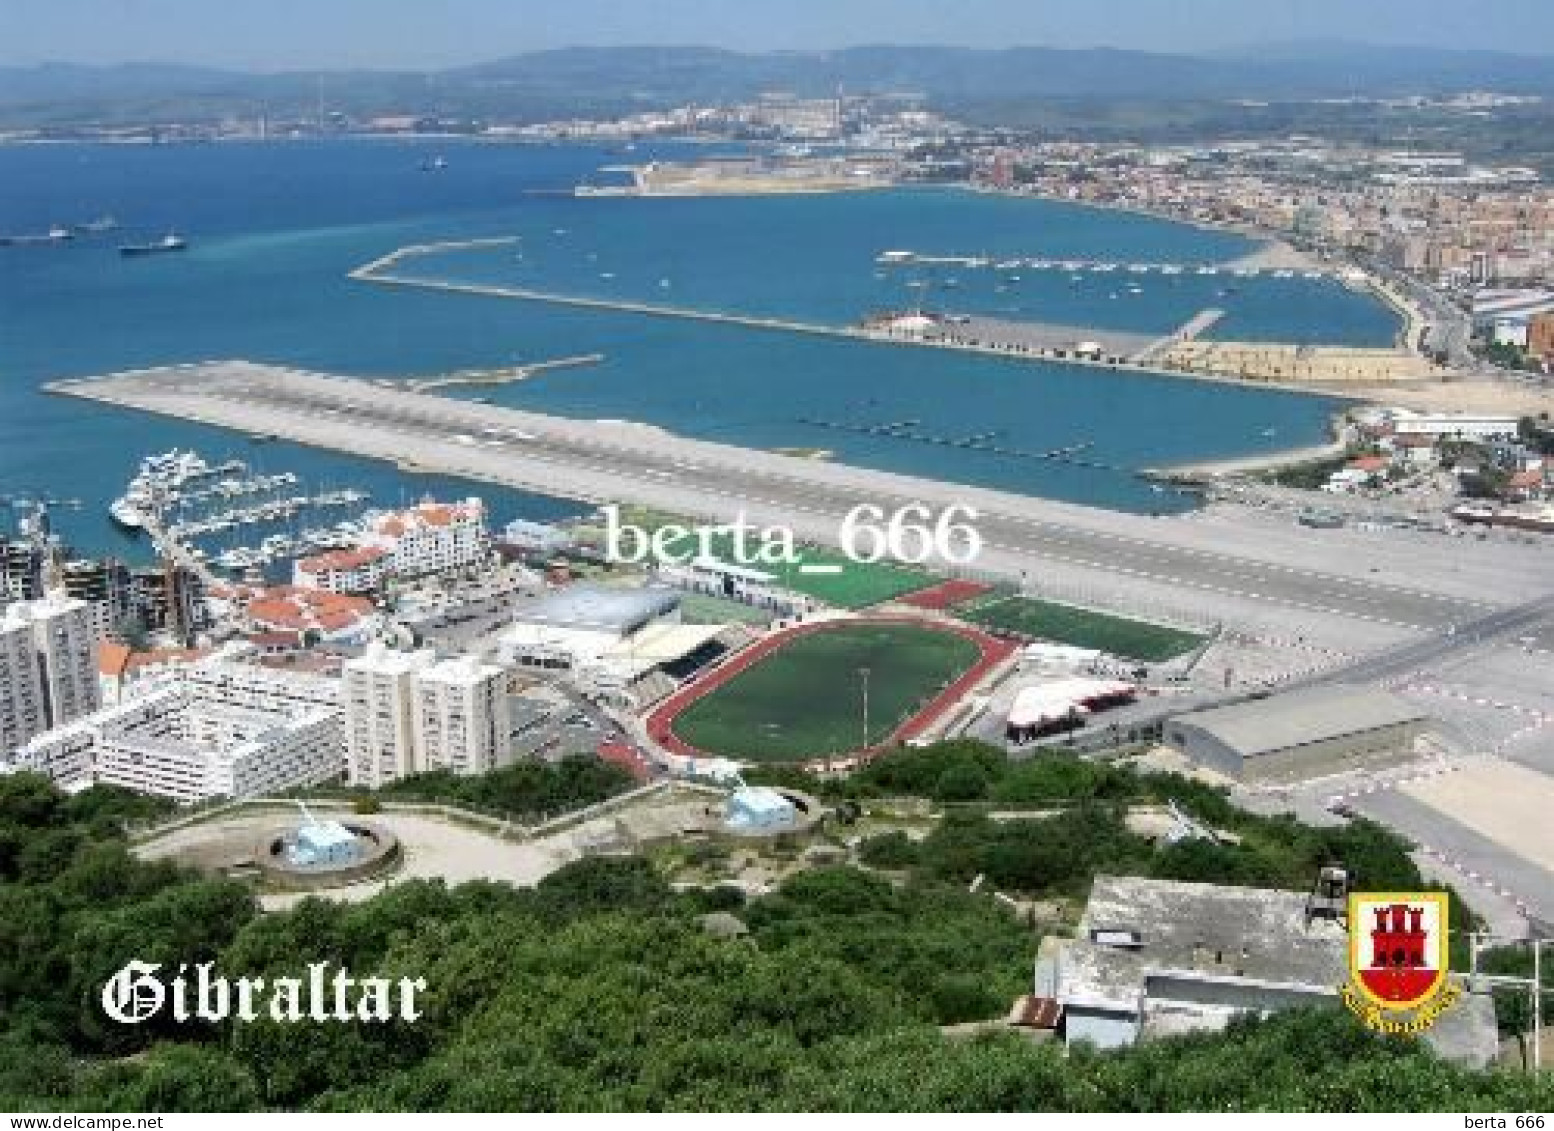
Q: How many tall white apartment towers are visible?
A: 4